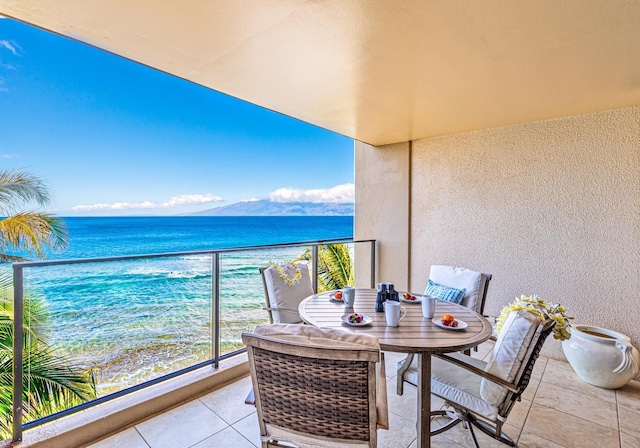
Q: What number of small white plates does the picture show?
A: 4